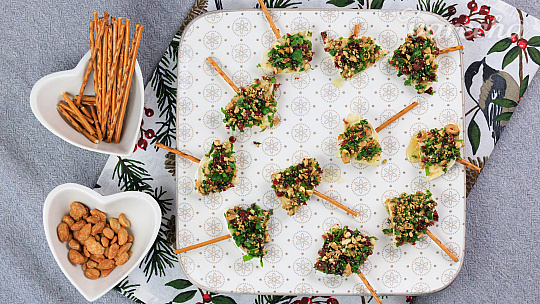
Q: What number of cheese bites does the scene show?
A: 11